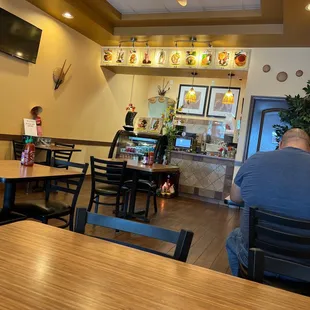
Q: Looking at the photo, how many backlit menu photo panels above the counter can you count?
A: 10